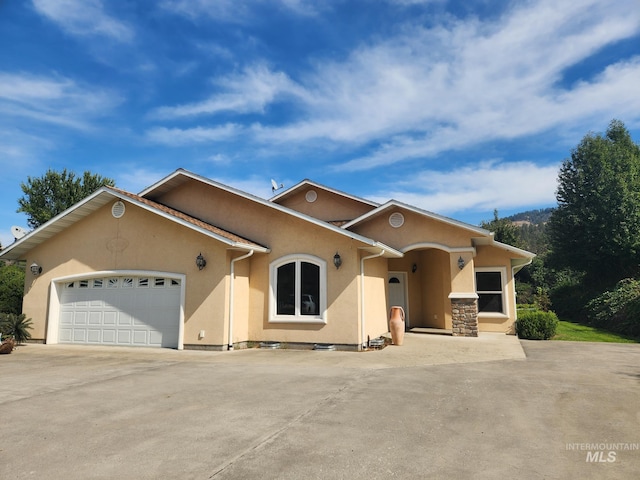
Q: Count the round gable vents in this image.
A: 3